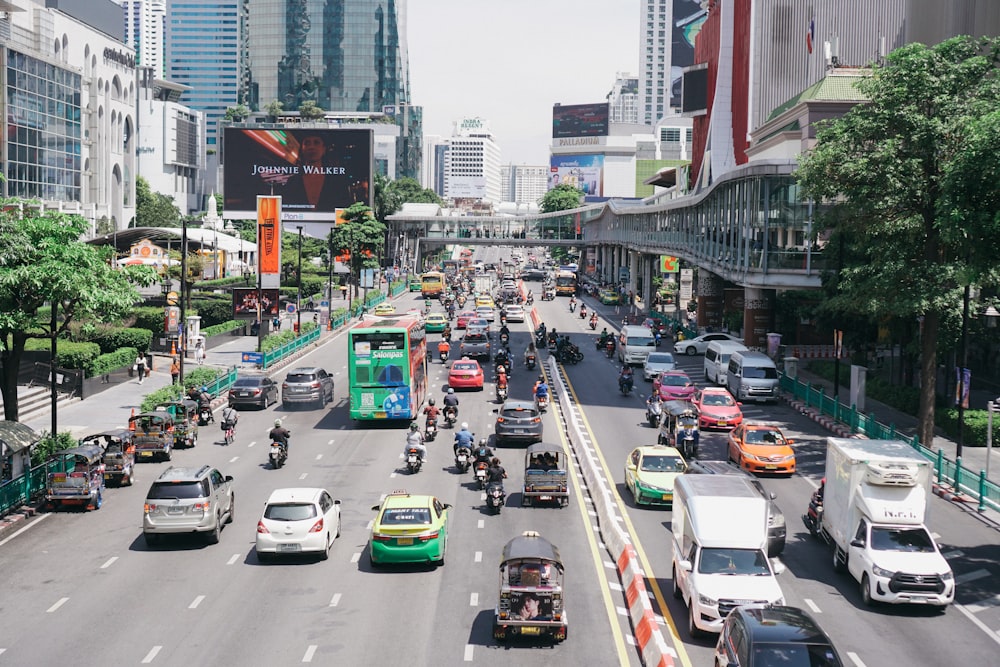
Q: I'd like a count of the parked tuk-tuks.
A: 4